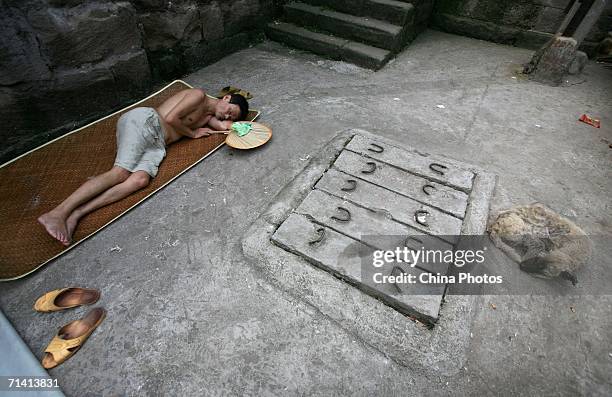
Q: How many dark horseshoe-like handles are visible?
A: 10